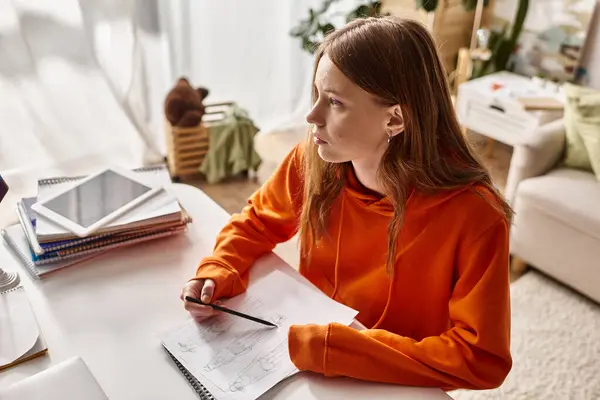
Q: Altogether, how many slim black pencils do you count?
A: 1